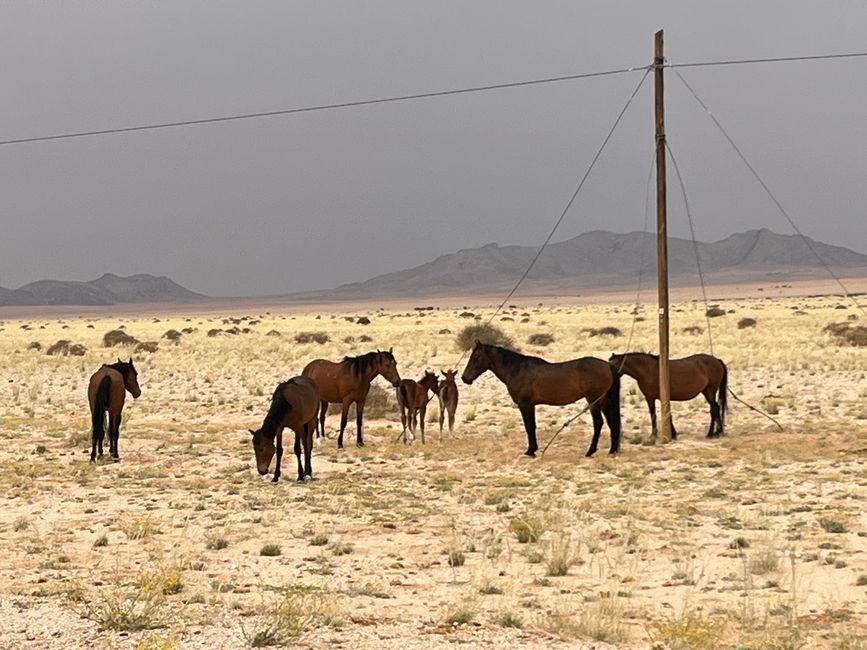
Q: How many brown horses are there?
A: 7